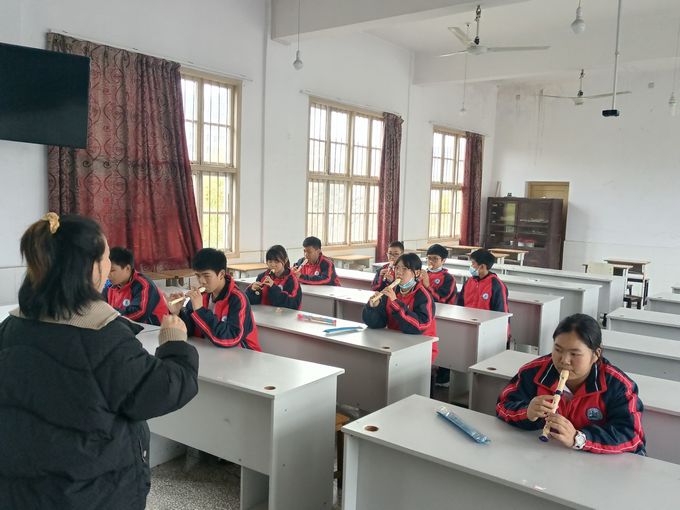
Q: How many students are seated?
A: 9